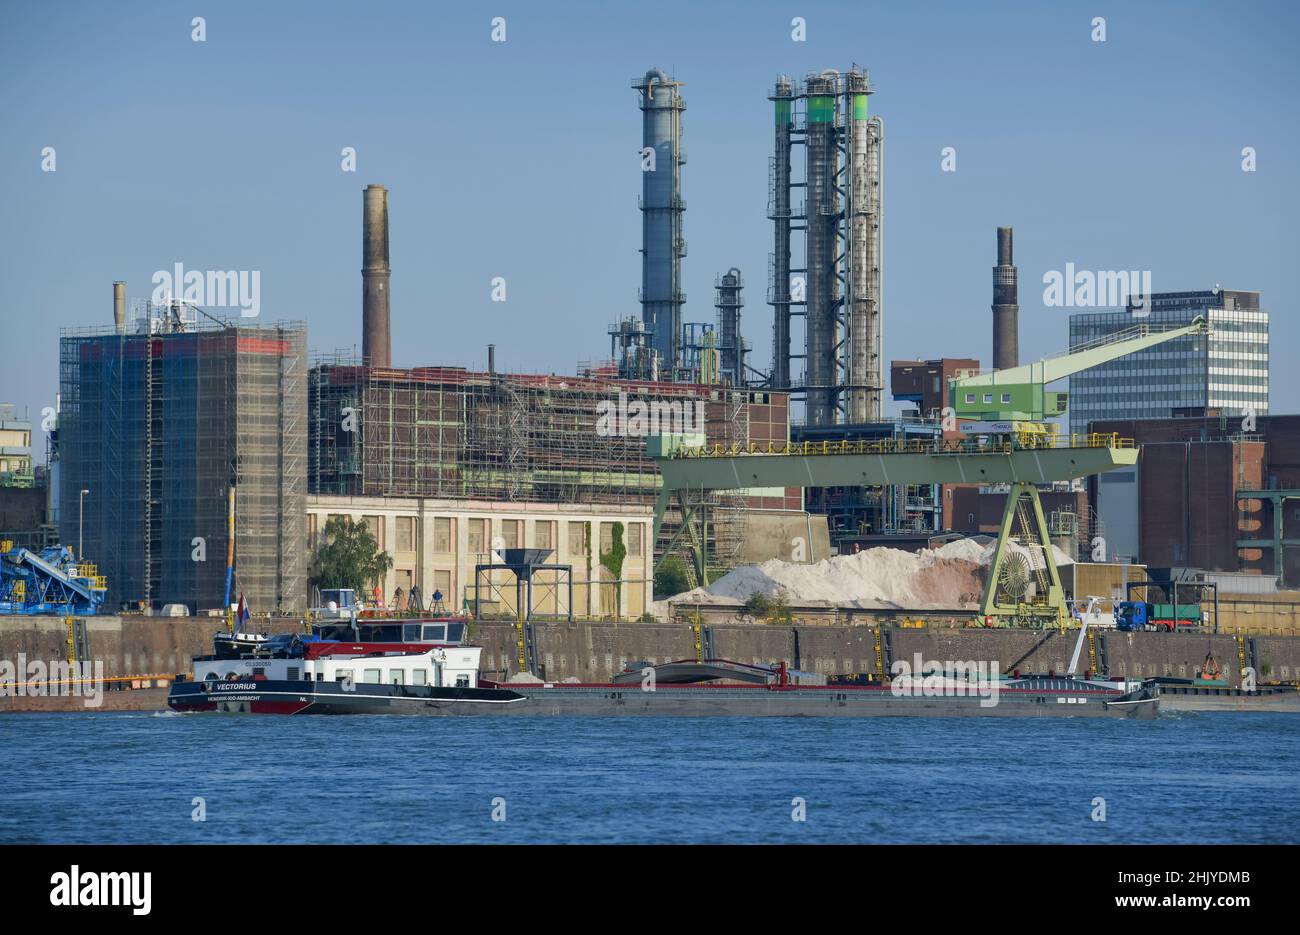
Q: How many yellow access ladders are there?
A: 8